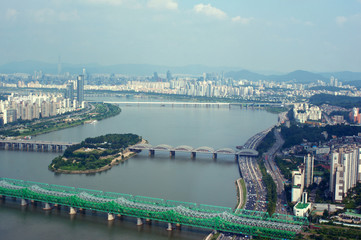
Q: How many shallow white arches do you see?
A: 6